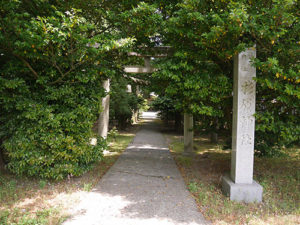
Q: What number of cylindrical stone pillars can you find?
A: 2